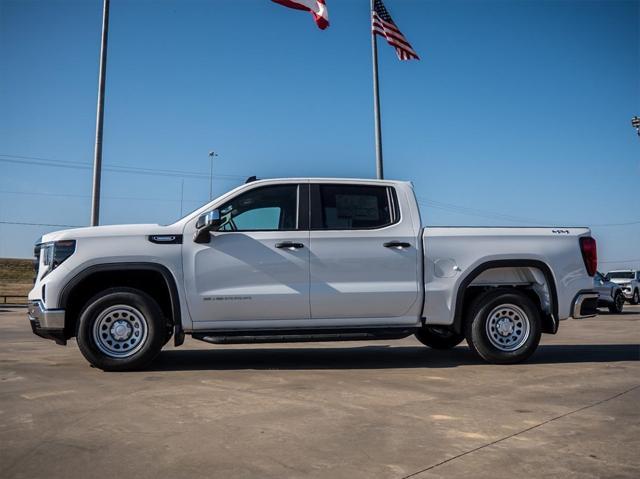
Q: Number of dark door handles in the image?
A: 2